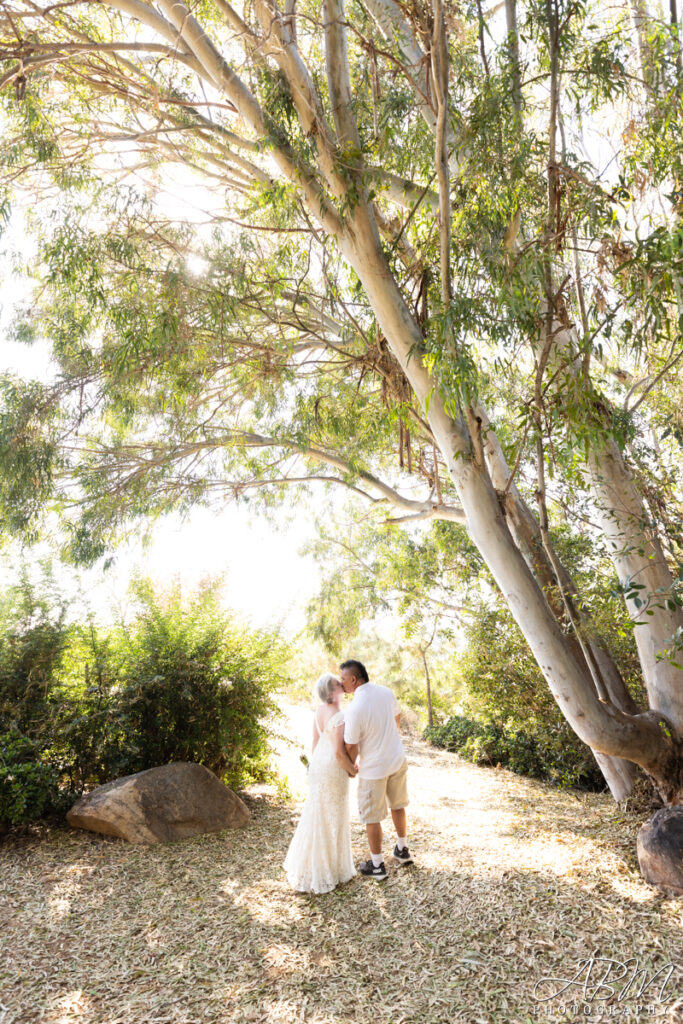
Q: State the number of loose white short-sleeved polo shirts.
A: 1